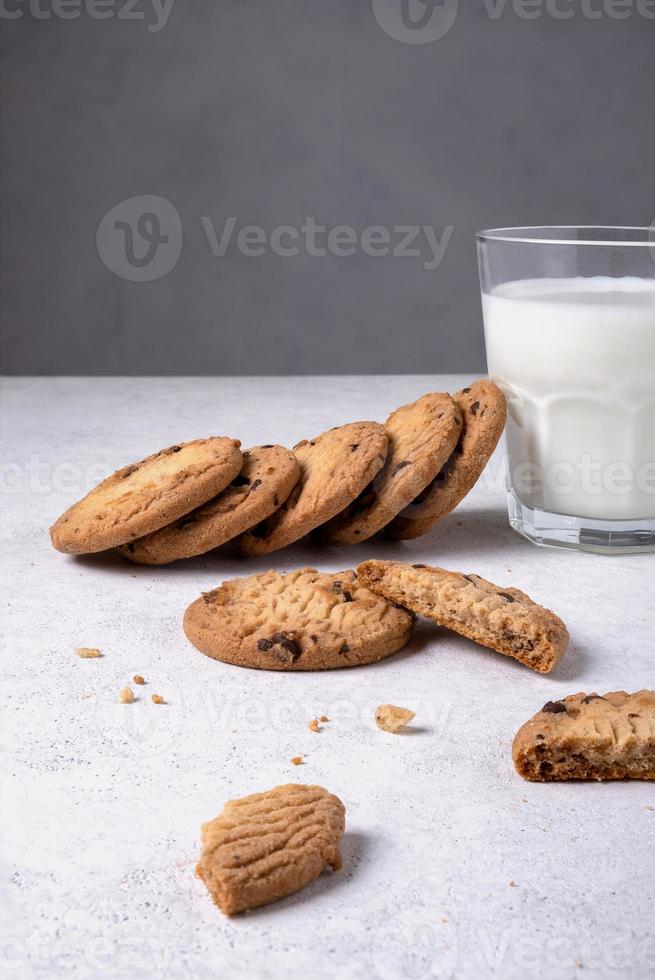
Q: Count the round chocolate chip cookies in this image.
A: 6